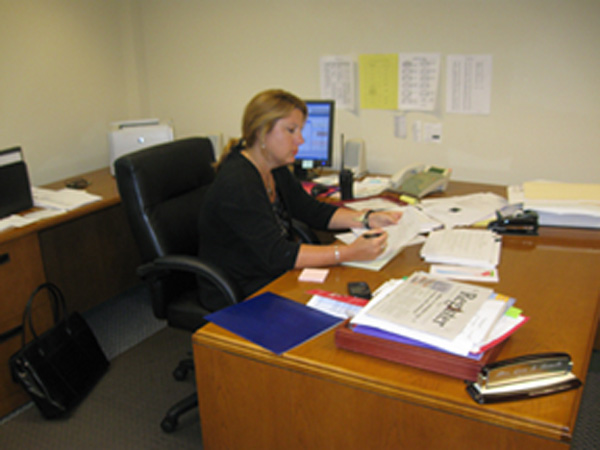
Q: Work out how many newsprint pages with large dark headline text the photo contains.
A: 1